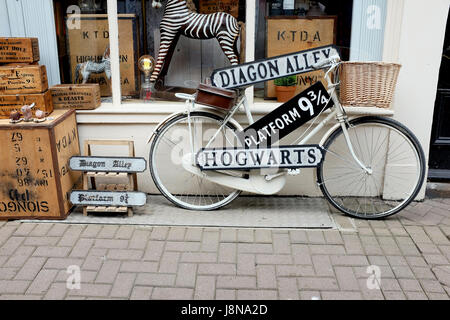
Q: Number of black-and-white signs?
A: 5